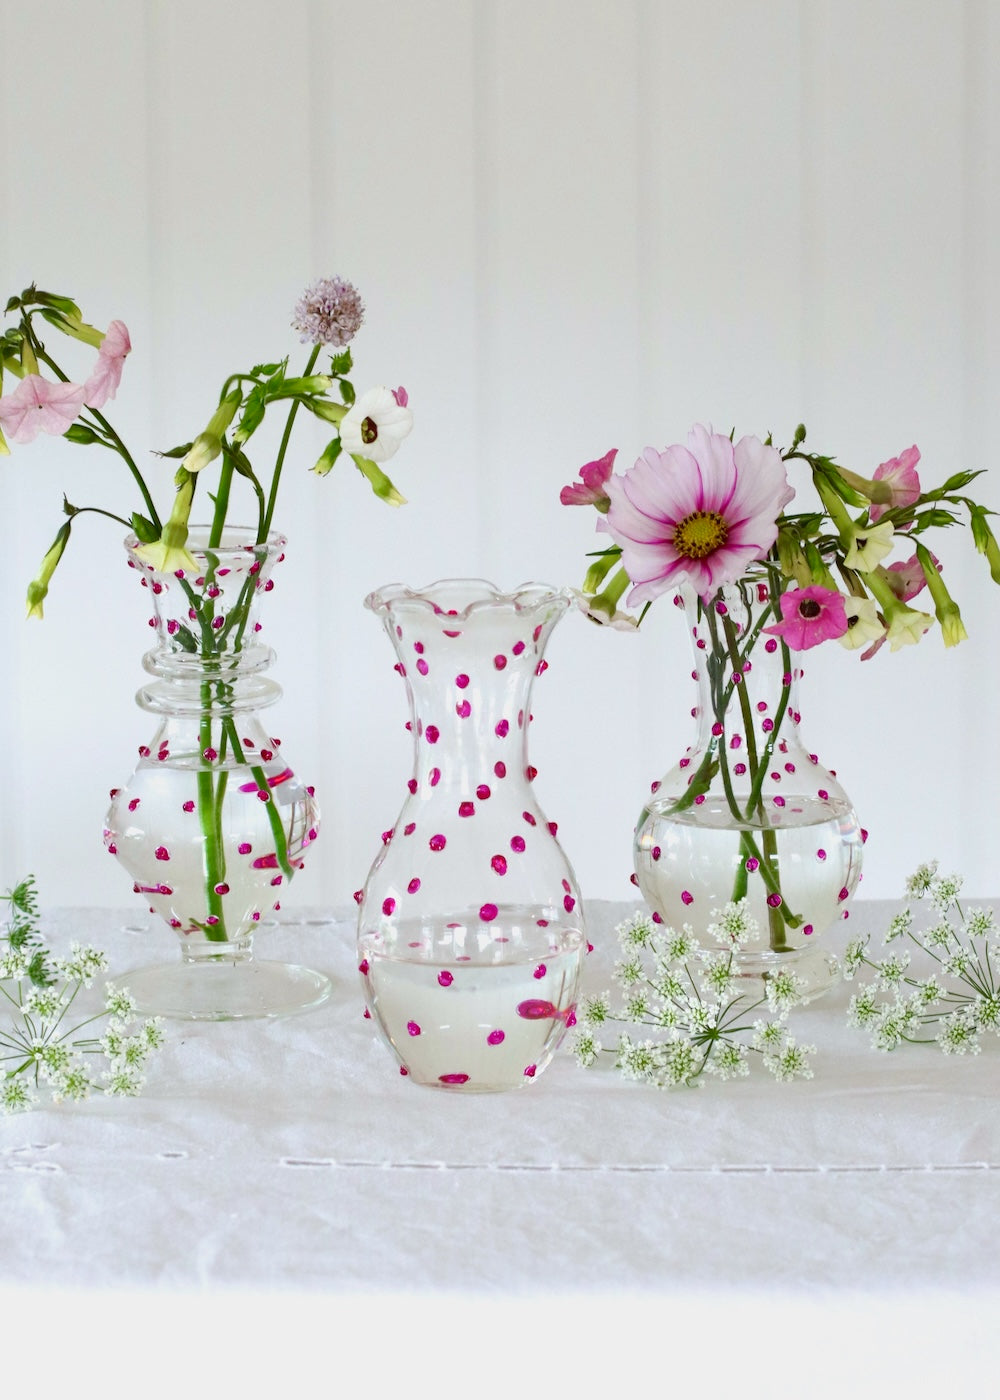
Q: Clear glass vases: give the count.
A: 3